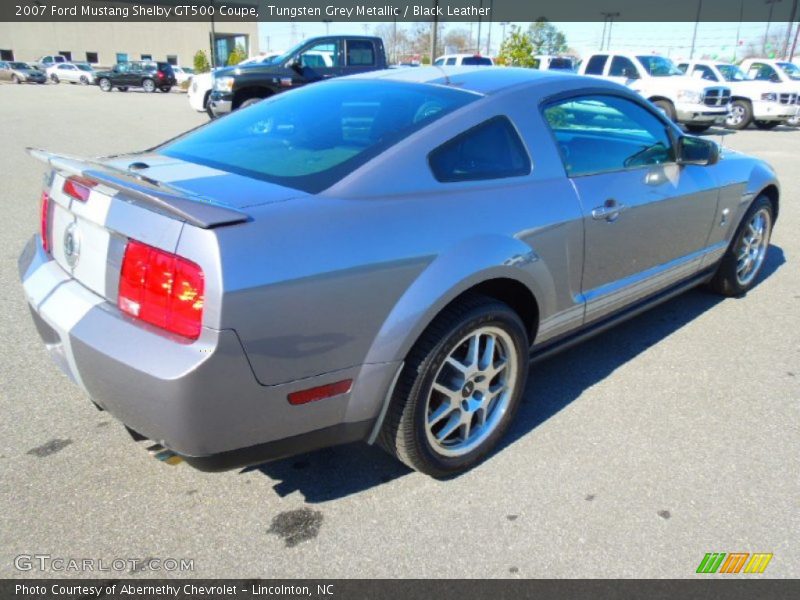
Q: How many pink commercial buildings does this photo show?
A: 0